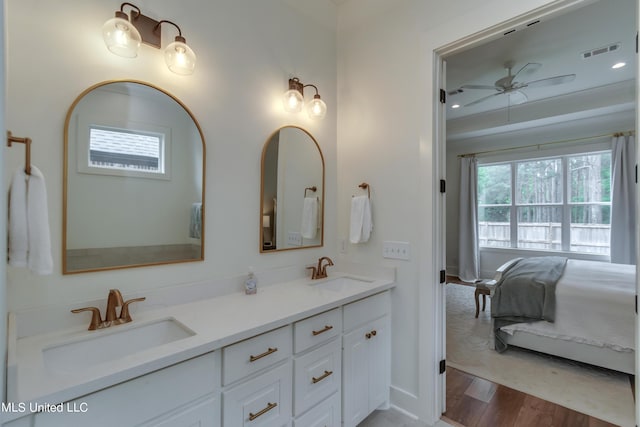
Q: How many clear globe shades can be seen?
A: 4